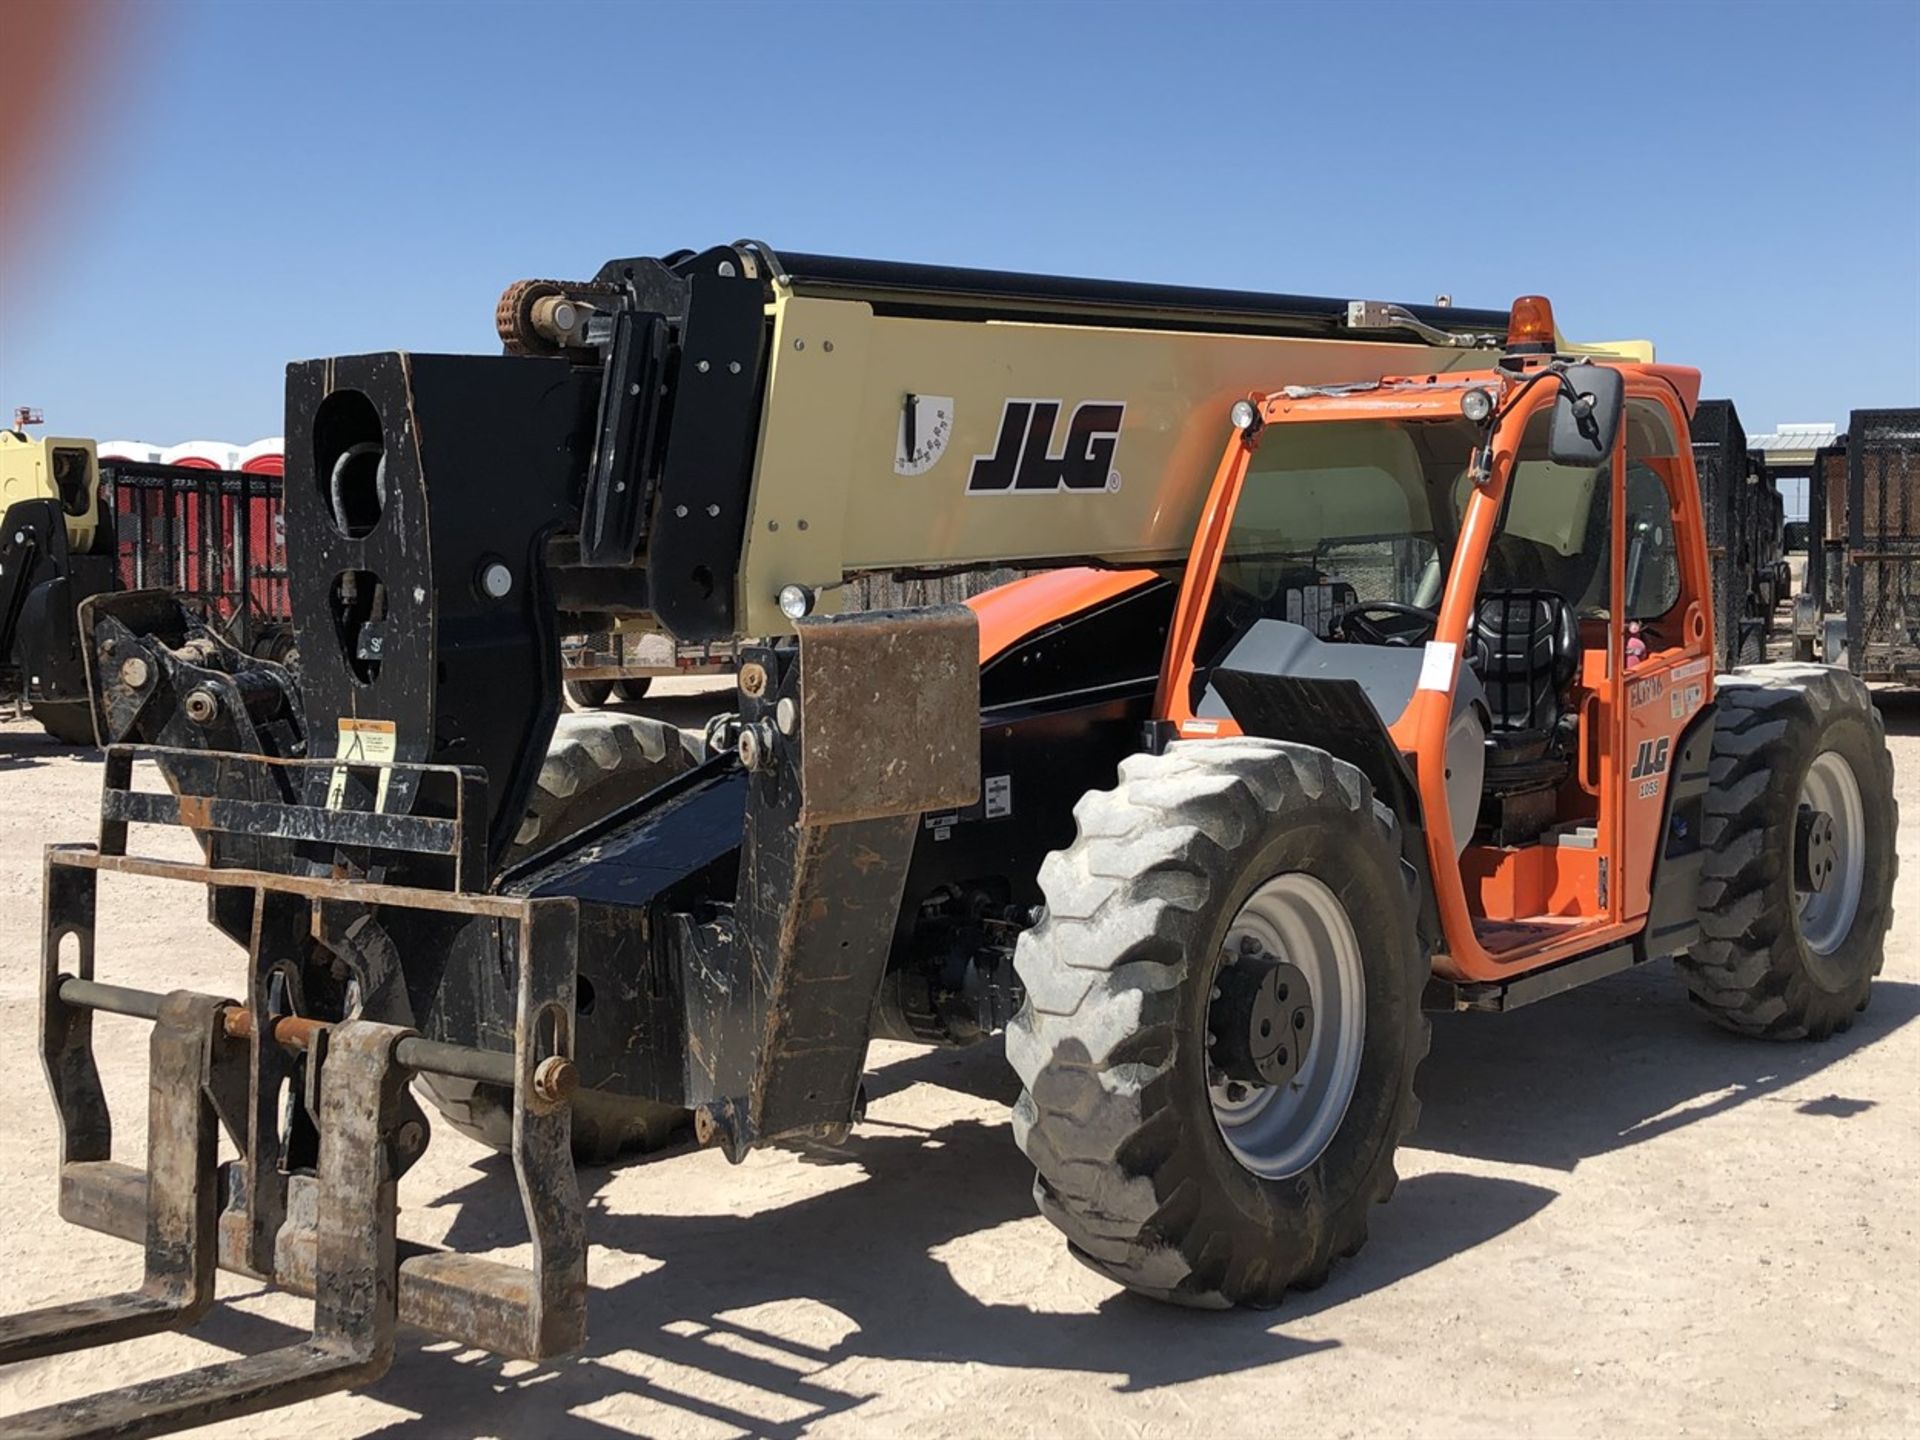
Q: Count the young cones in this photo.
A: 0